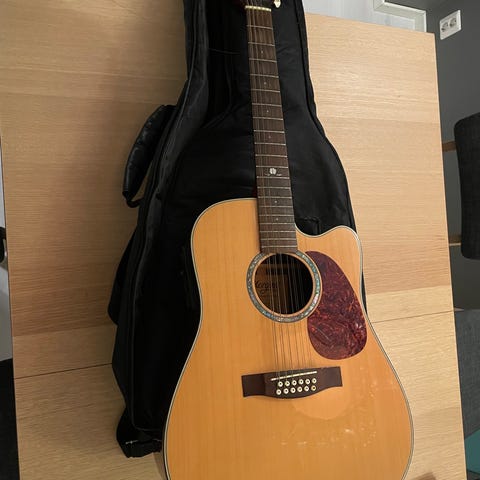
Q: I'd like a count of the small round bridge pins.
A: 12